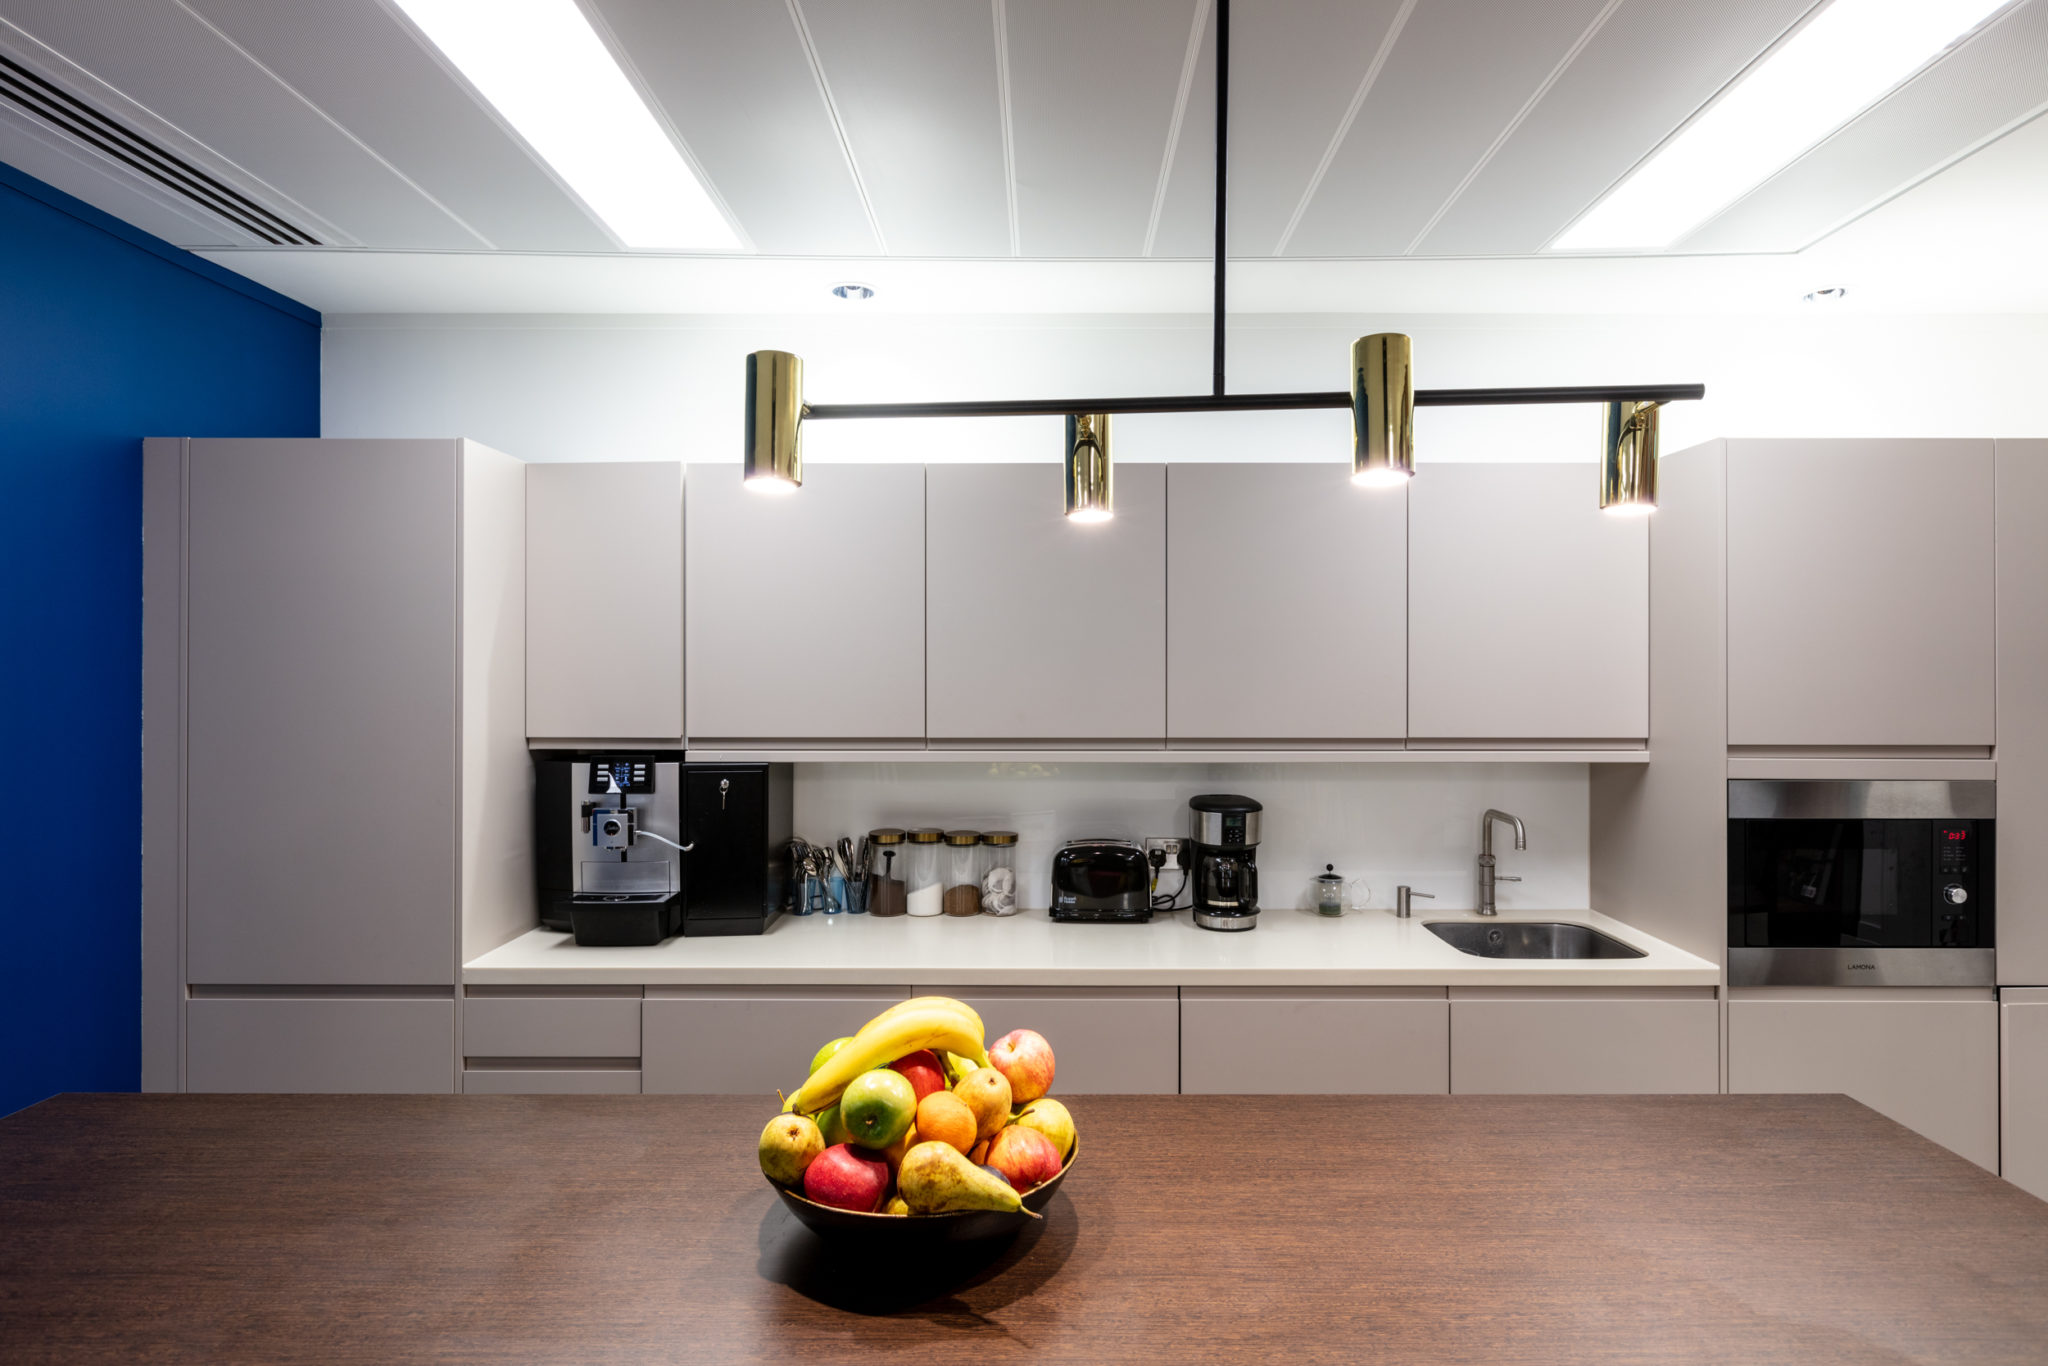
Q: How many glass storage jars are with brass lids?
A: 4